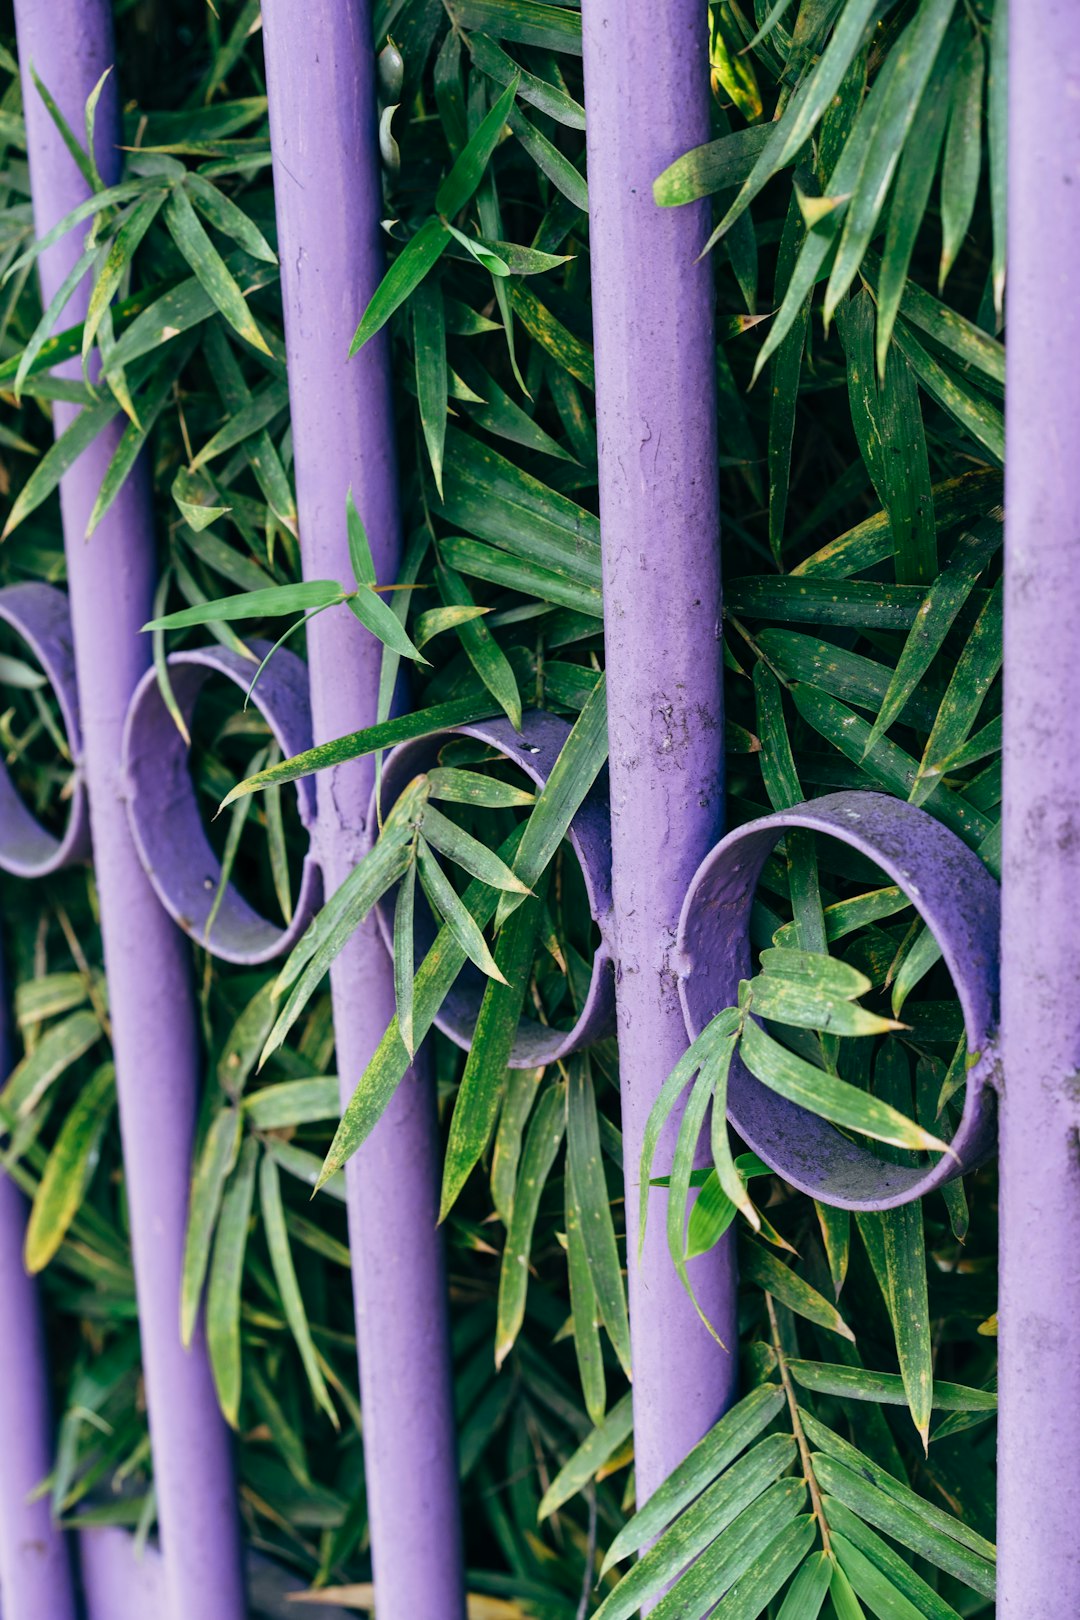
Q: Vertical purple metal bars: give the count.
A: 5